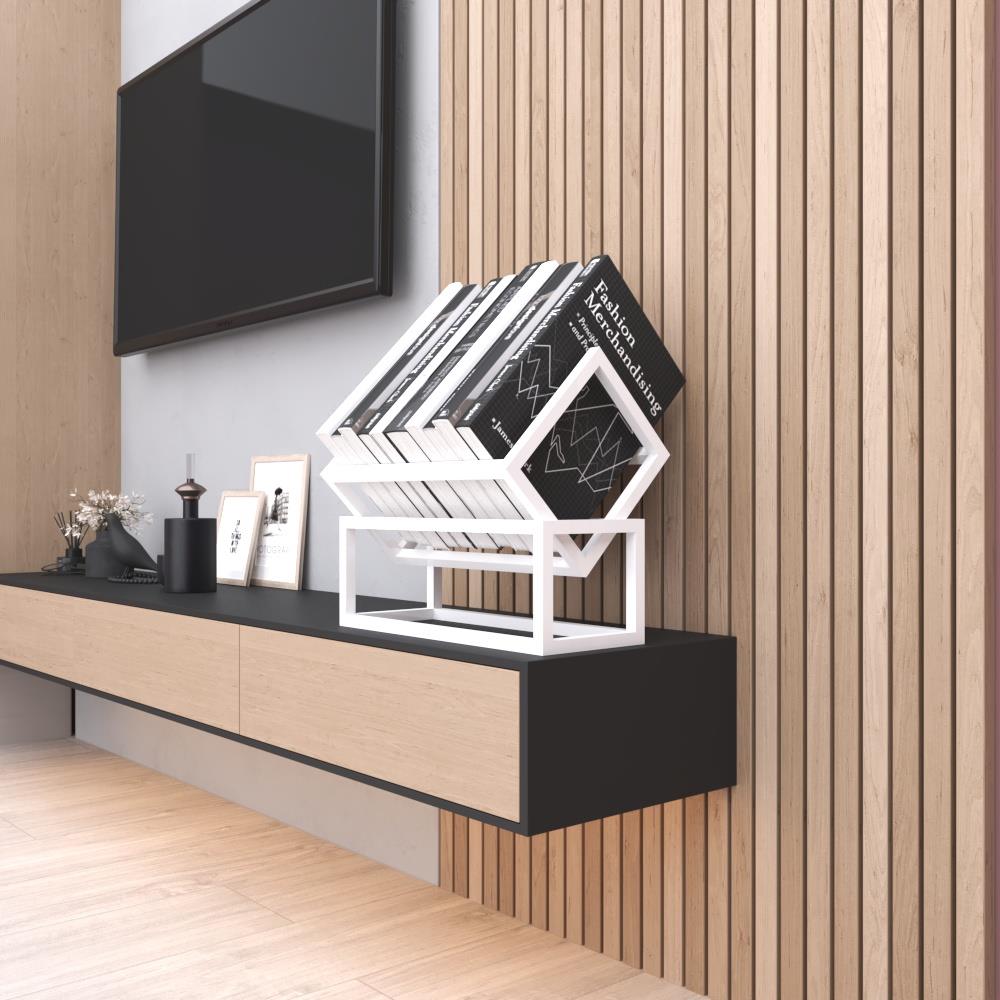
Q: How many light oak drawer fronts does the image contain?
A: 2